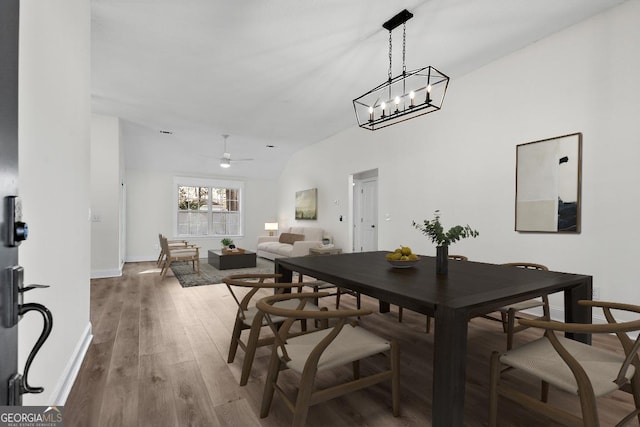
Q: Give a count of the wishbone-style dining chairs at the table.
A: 6